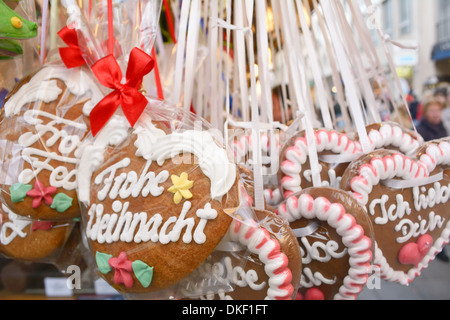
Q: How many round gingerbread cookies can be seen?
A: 3